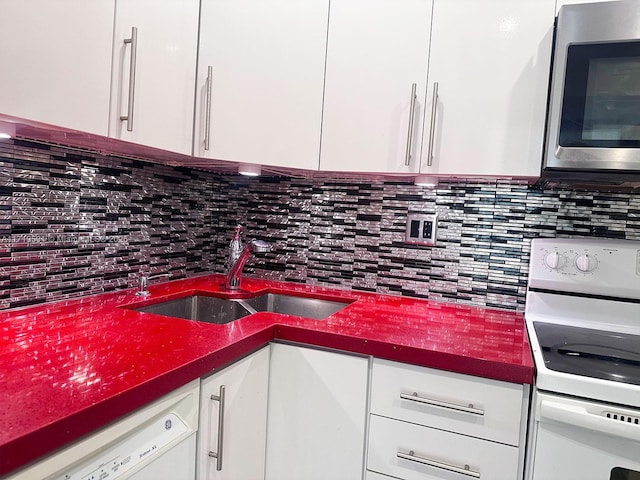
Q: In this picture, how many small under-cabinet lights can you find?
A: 3